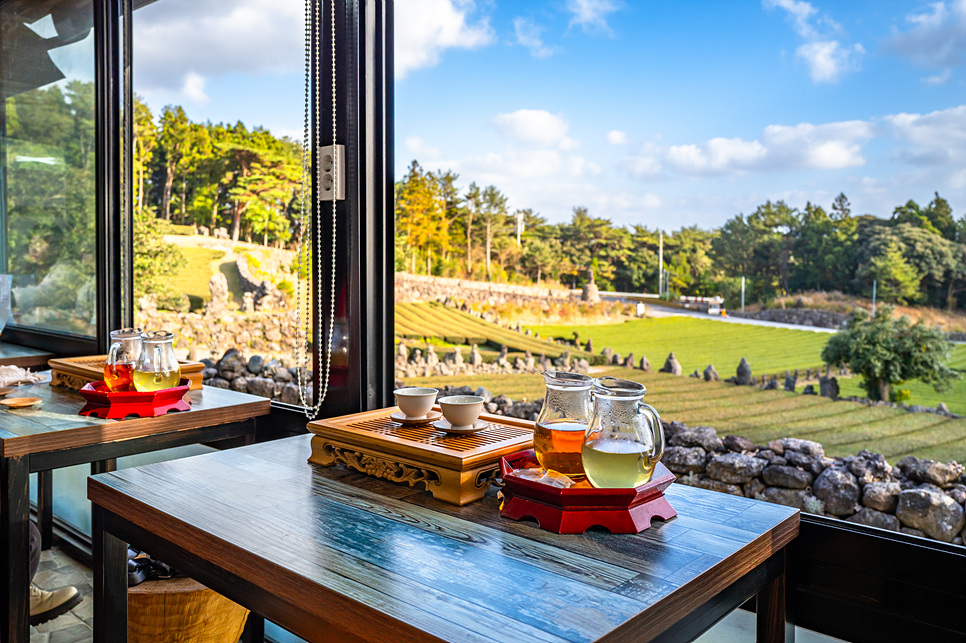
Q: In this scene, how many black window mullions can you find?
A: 2